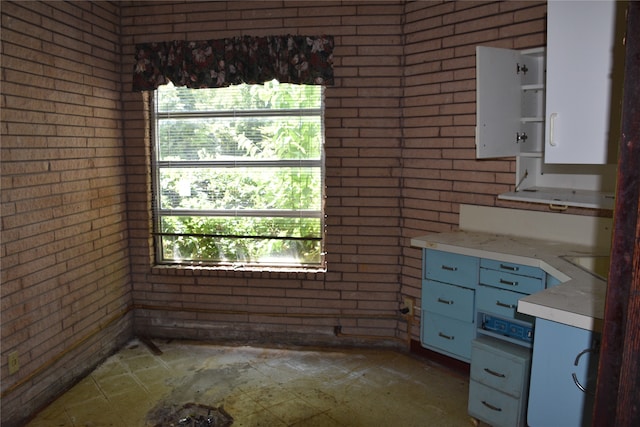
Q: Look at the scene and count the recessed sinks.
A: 1